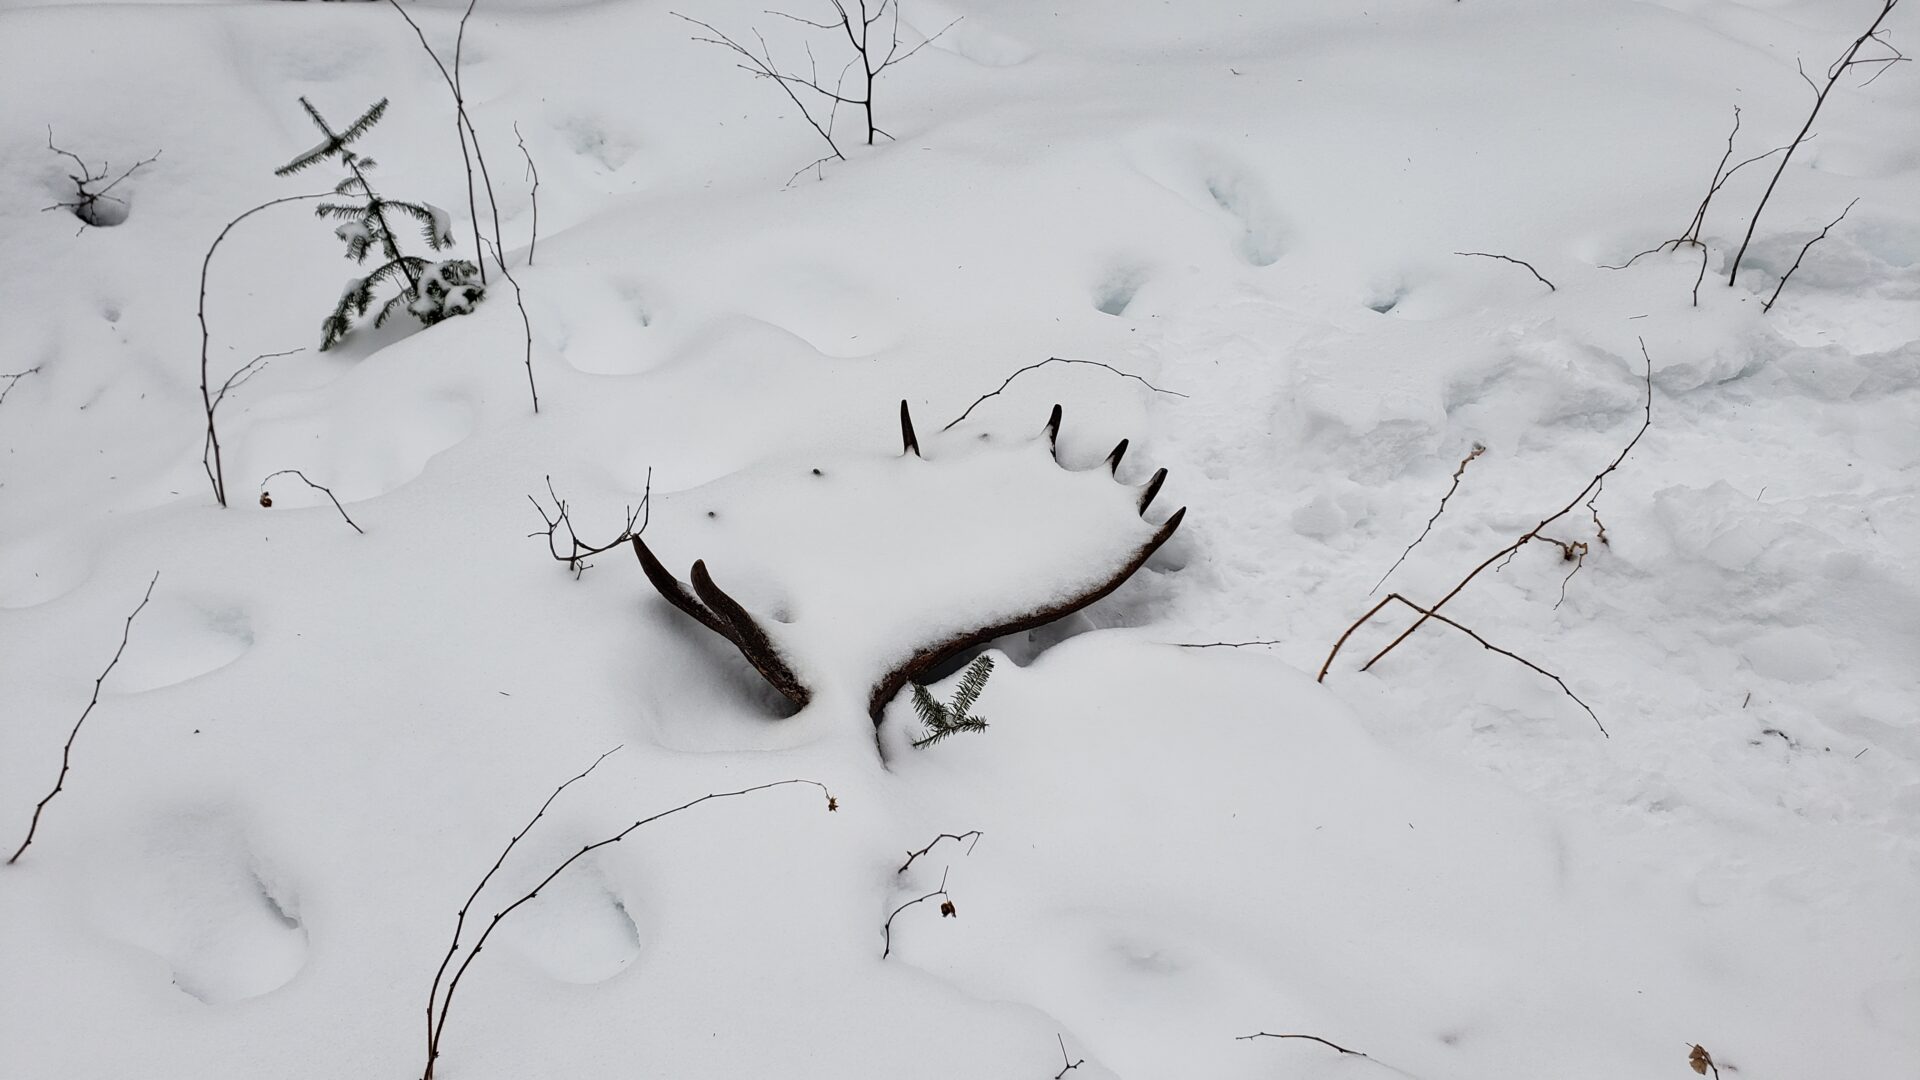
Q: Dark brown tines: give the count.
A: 7